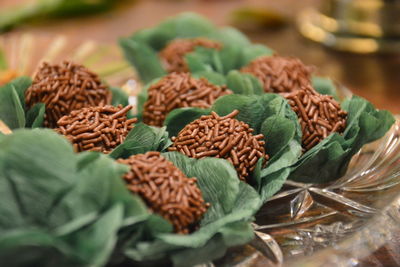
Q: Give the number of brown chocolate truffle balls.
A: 8